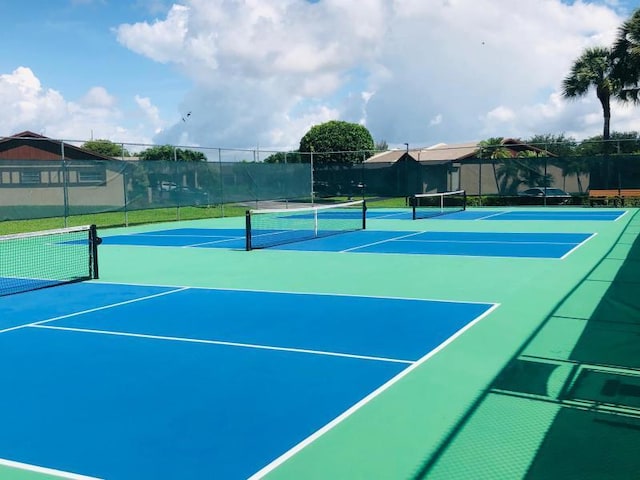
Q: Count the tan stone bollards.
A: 0